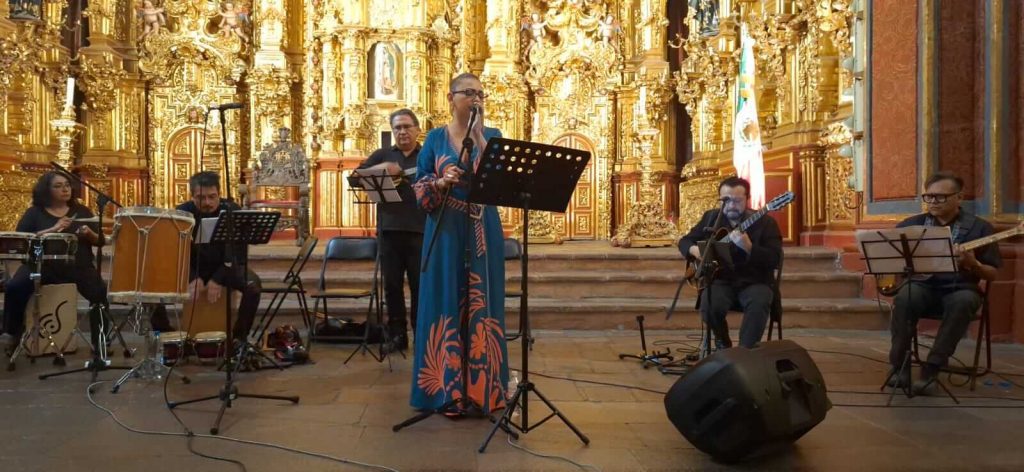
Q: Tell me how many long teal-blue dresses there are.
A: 1